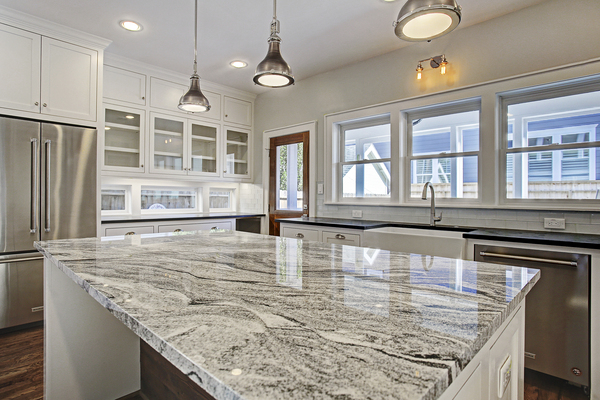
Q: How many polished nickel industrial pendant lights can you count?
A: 3